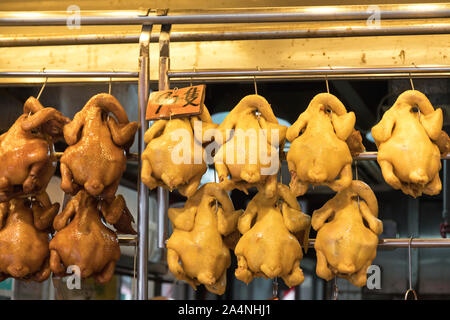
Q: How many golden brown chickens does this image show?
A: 4